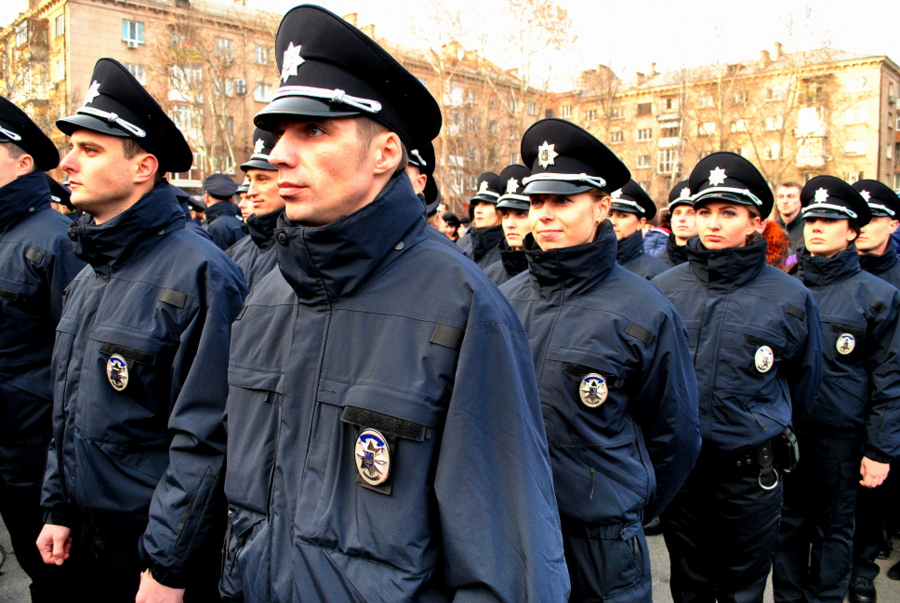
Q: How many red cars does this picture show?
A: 0